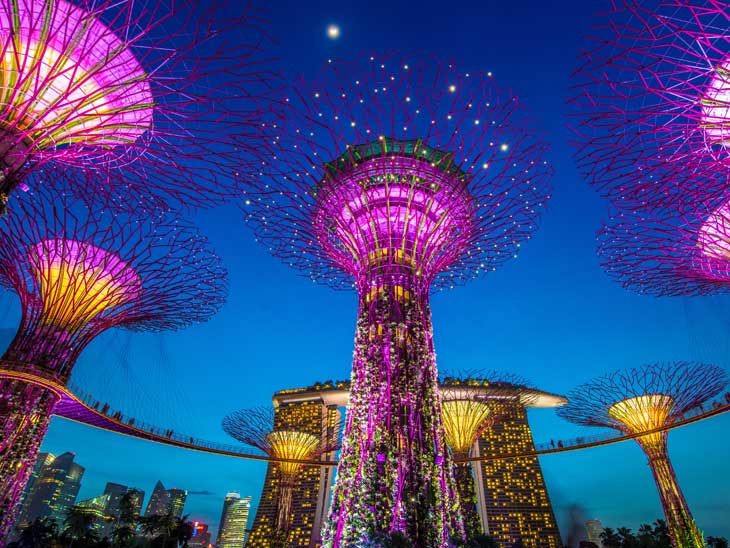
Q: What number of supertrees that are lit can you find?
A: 8